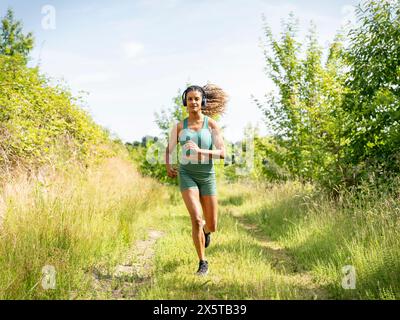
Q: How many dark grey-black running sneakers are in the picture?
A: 2